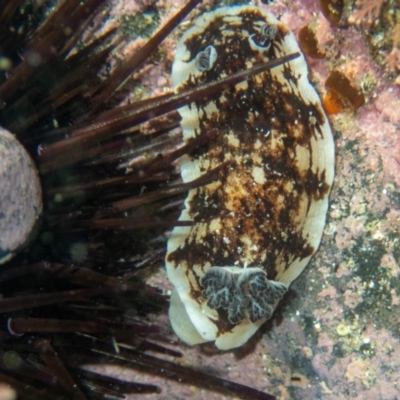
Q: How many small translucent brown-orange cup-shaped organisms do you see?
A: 3